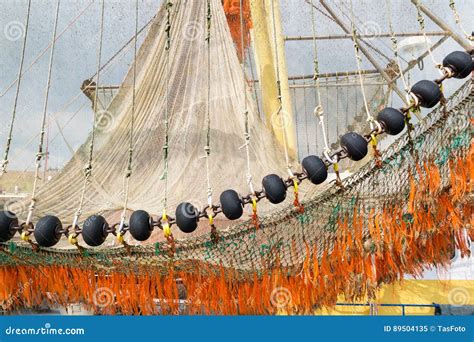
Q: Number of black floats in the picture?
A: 12